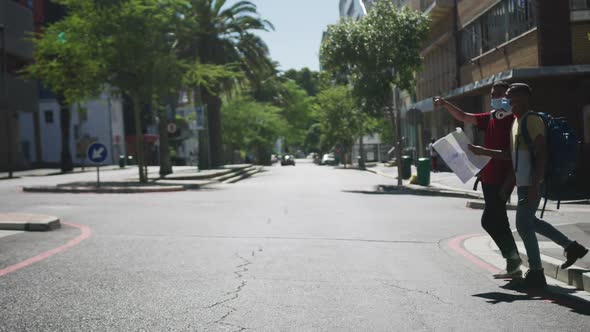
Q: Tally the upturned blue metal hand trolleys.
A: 0